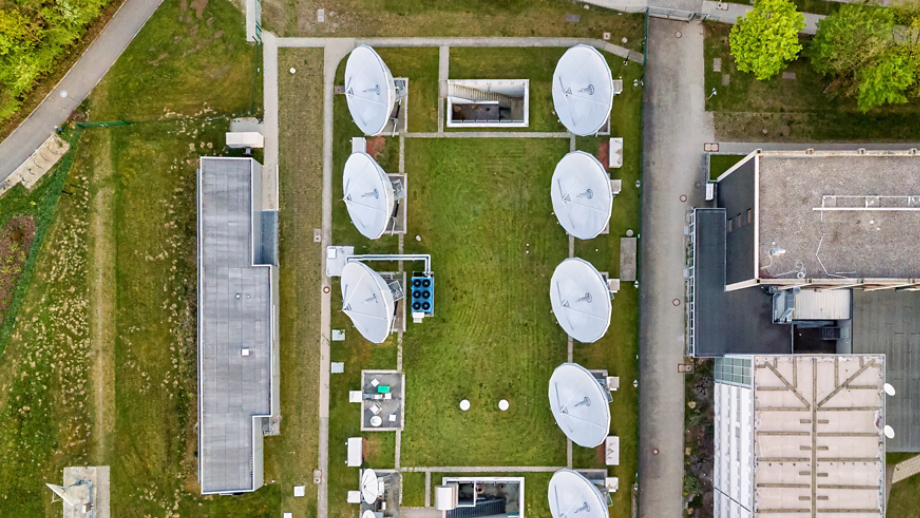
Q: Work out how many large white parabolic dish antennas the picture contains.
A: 8